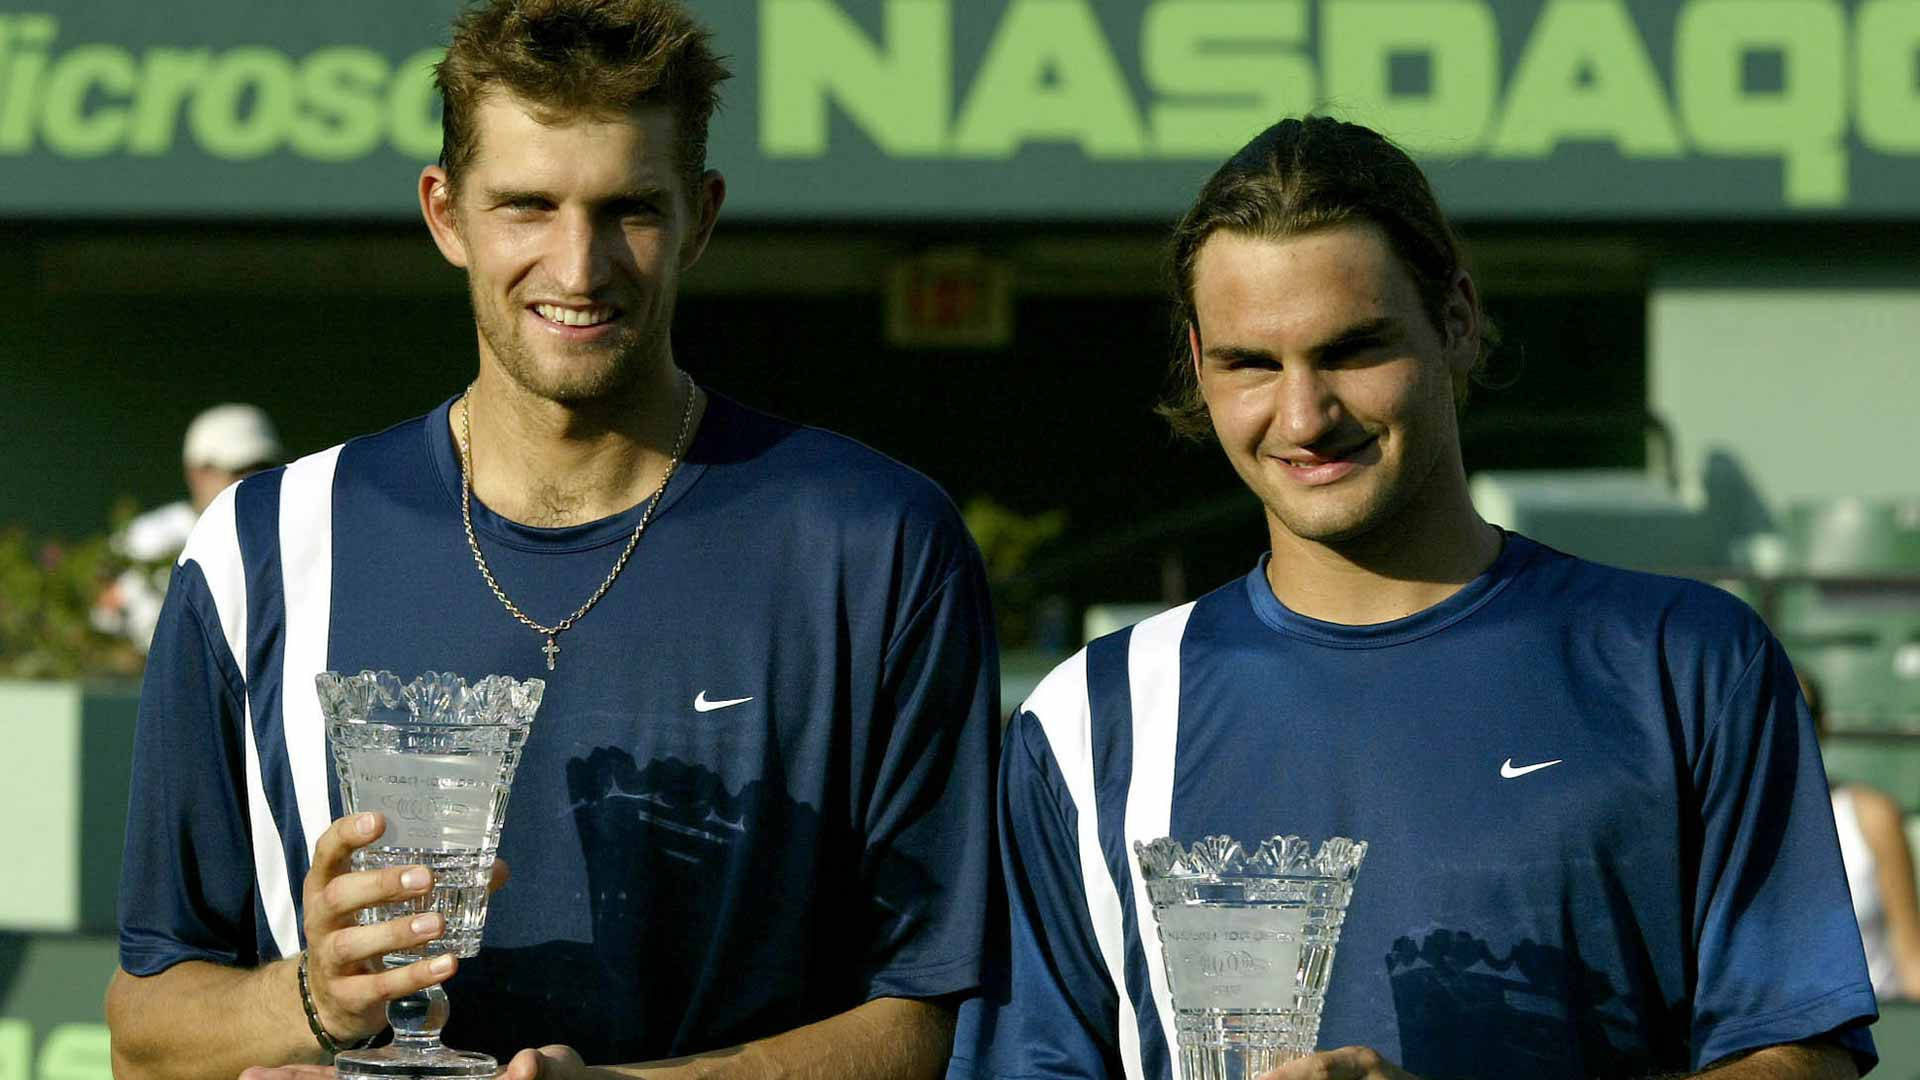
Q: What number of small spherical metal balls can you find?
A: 0